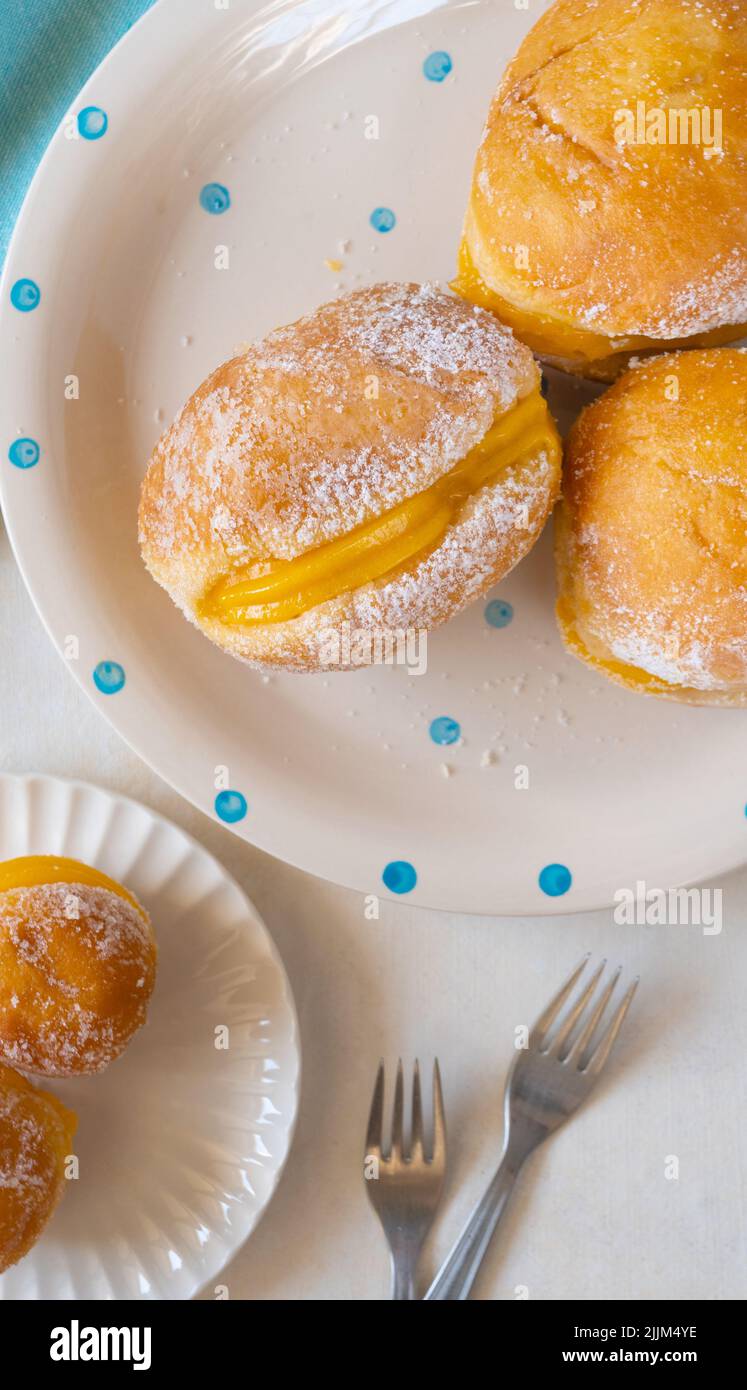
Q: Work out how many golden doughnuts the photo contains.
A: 5